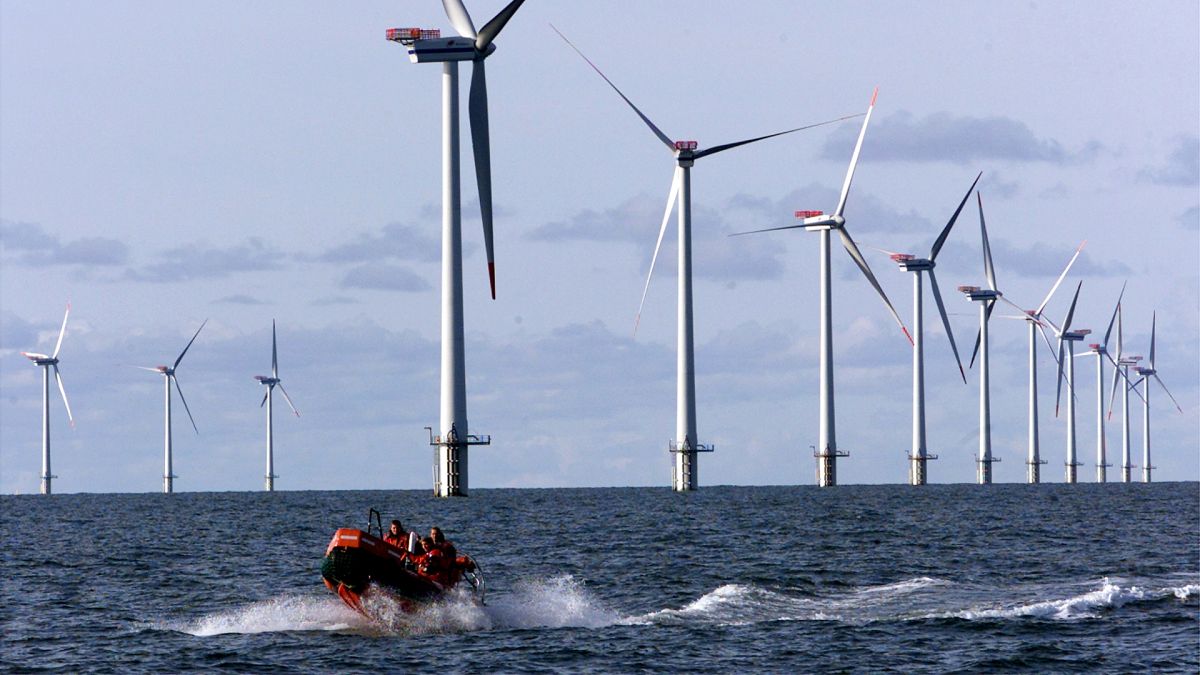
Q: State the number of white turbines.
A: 13